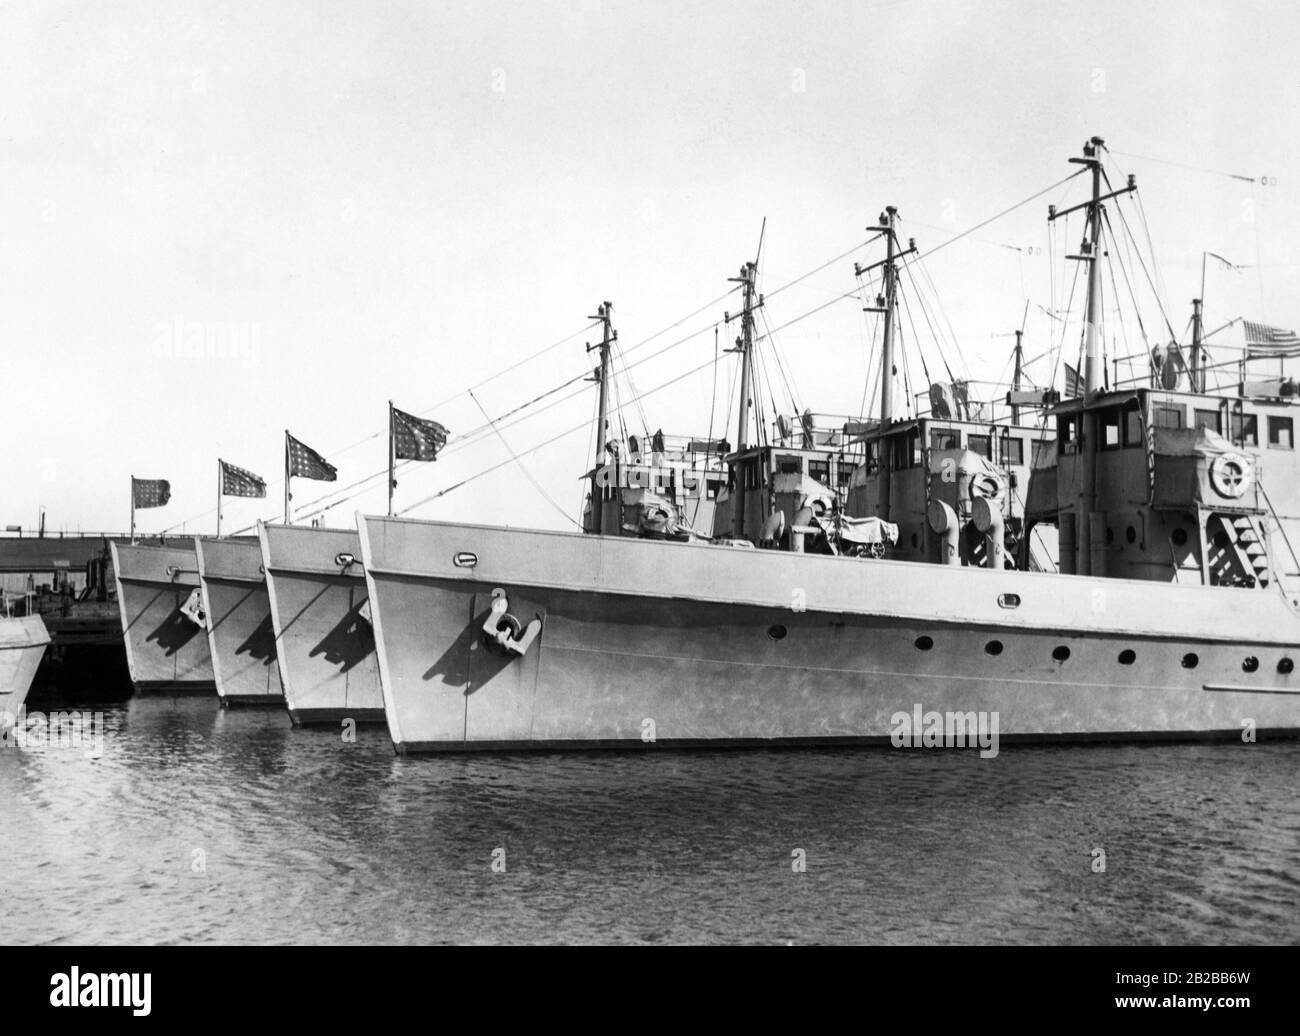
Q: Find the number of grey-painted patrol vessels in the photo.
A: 4